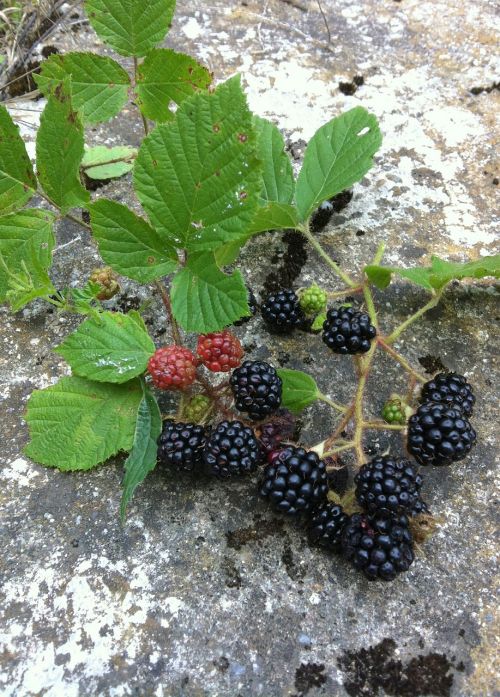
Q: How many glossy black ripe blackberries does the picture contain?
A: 11